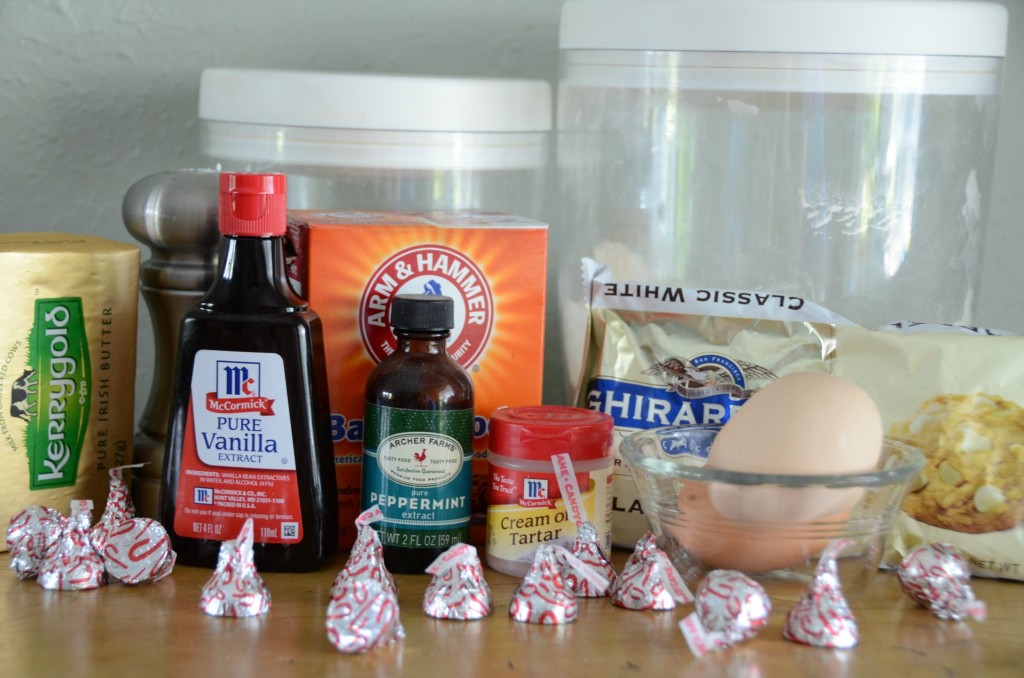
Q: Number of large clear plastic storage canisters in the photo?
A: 2